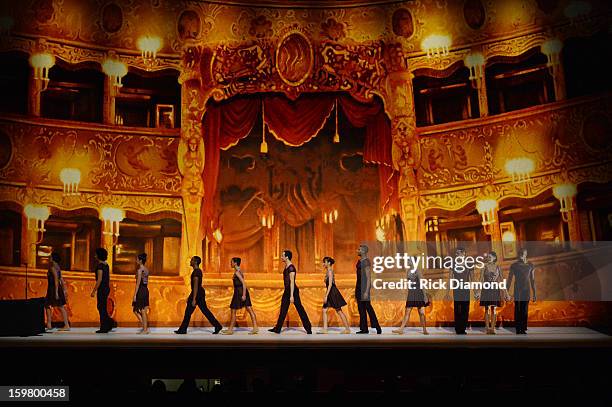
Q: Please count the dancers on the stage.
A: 12